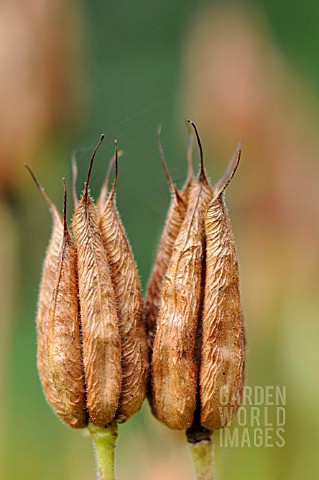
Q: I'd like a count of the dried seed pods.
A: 2